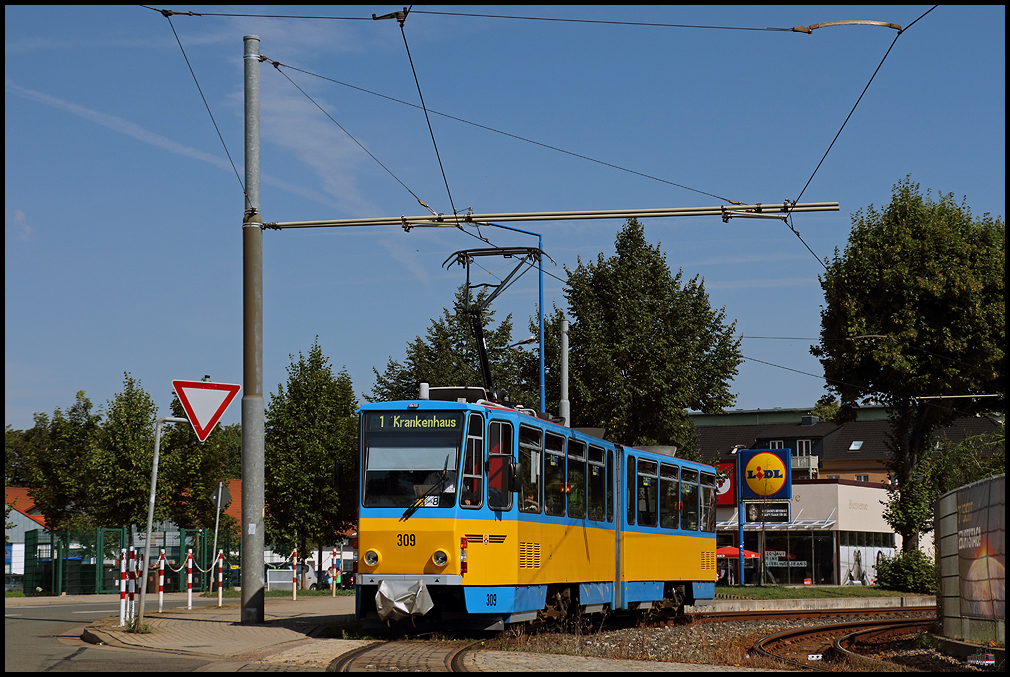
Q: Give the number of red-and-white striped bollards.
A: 9